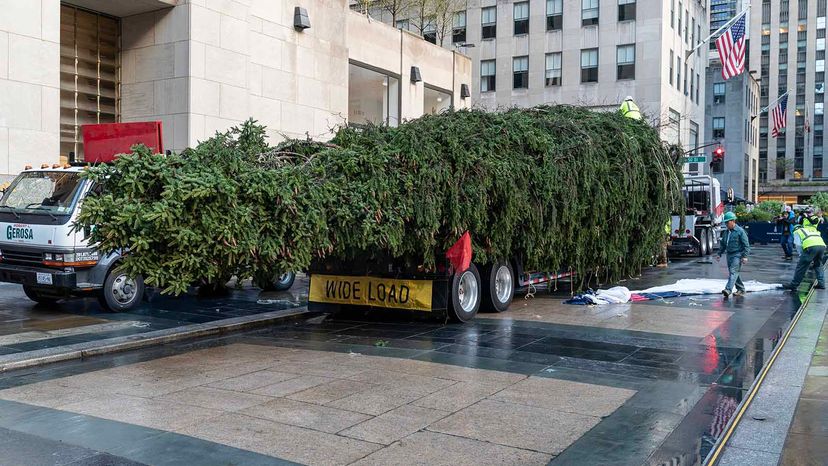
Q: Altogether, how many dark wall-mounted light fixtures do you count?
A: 3